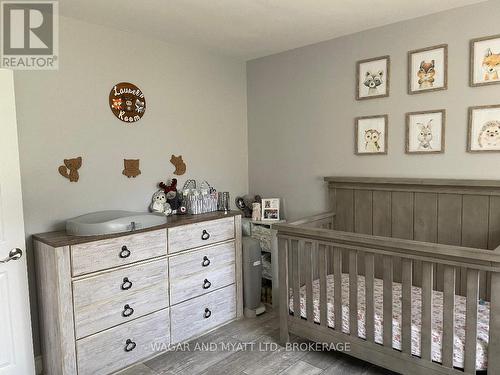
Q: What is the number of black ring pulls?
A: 8